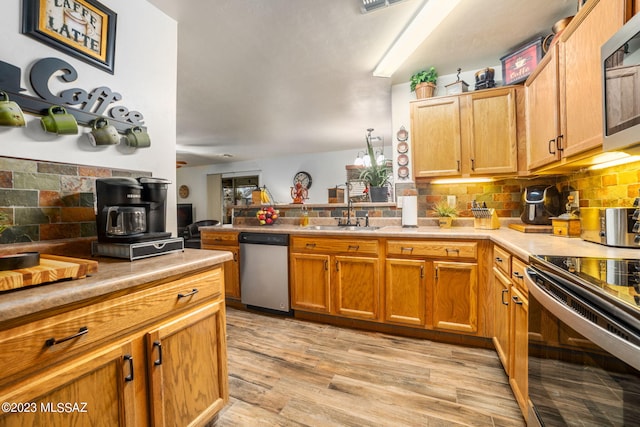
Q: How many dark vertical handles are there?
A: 12